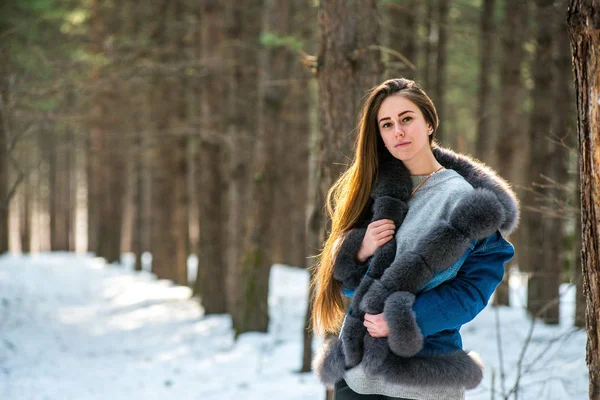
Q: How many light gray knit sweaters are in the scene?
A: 1